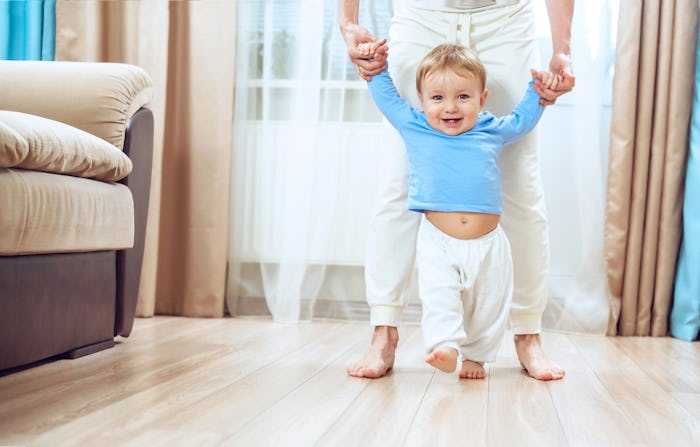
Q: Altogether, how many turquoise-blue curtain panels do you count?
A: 2